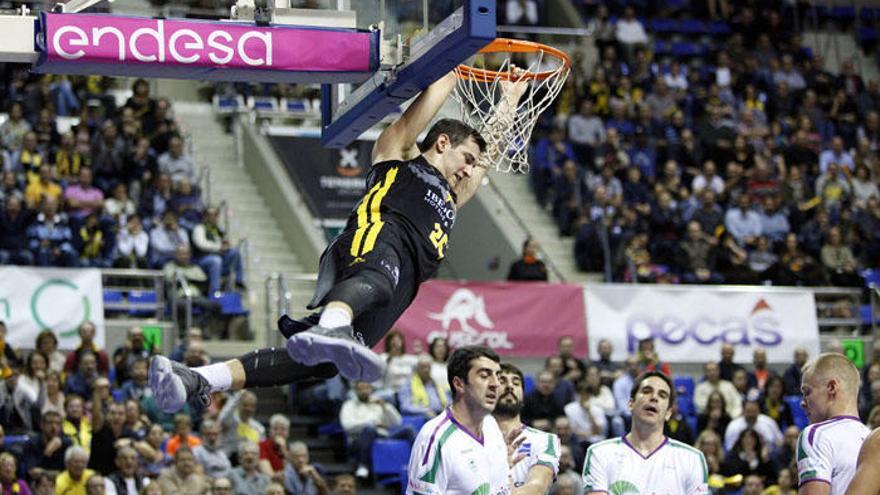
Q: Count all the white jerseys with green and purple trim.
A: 4